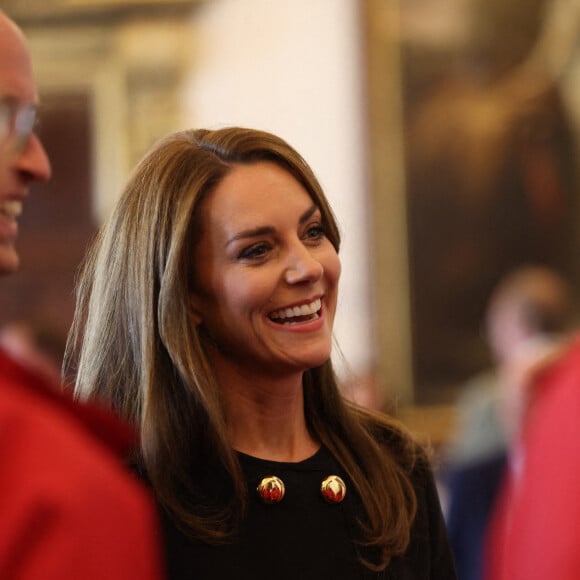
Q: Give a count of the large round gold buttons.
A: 2